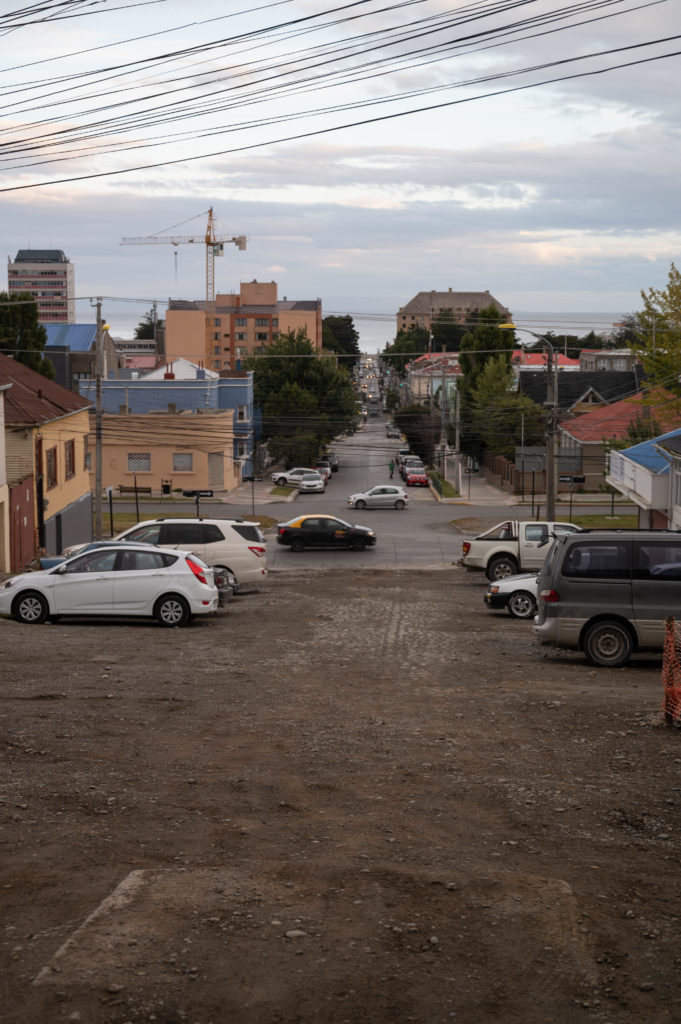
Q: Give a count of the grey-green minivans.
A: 1